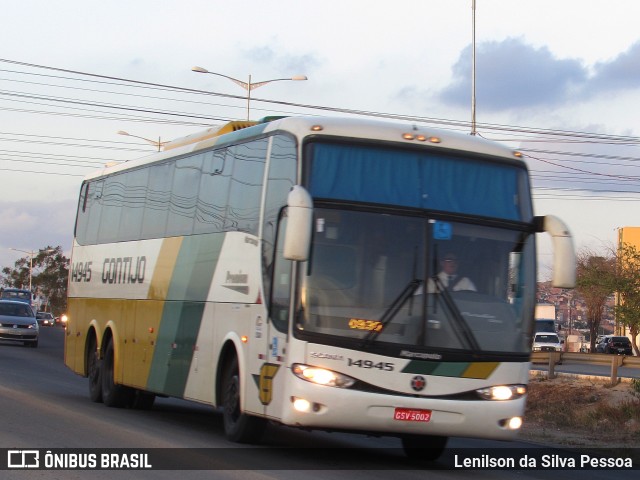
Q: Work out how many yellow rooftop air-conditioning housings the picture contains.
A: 1